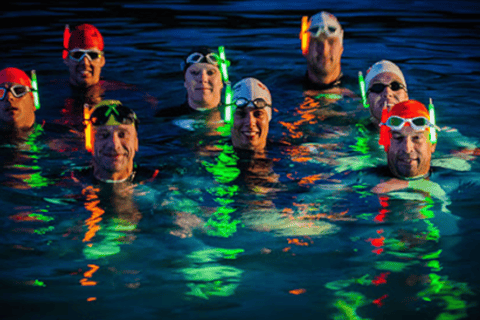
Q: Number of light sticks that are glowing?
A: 9